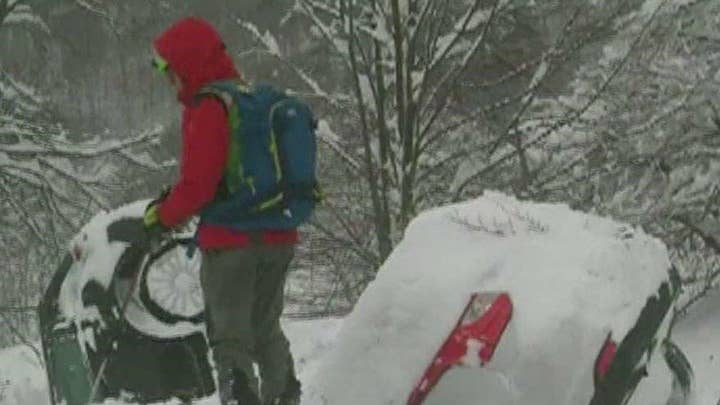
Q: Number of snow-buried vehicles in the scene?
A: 2